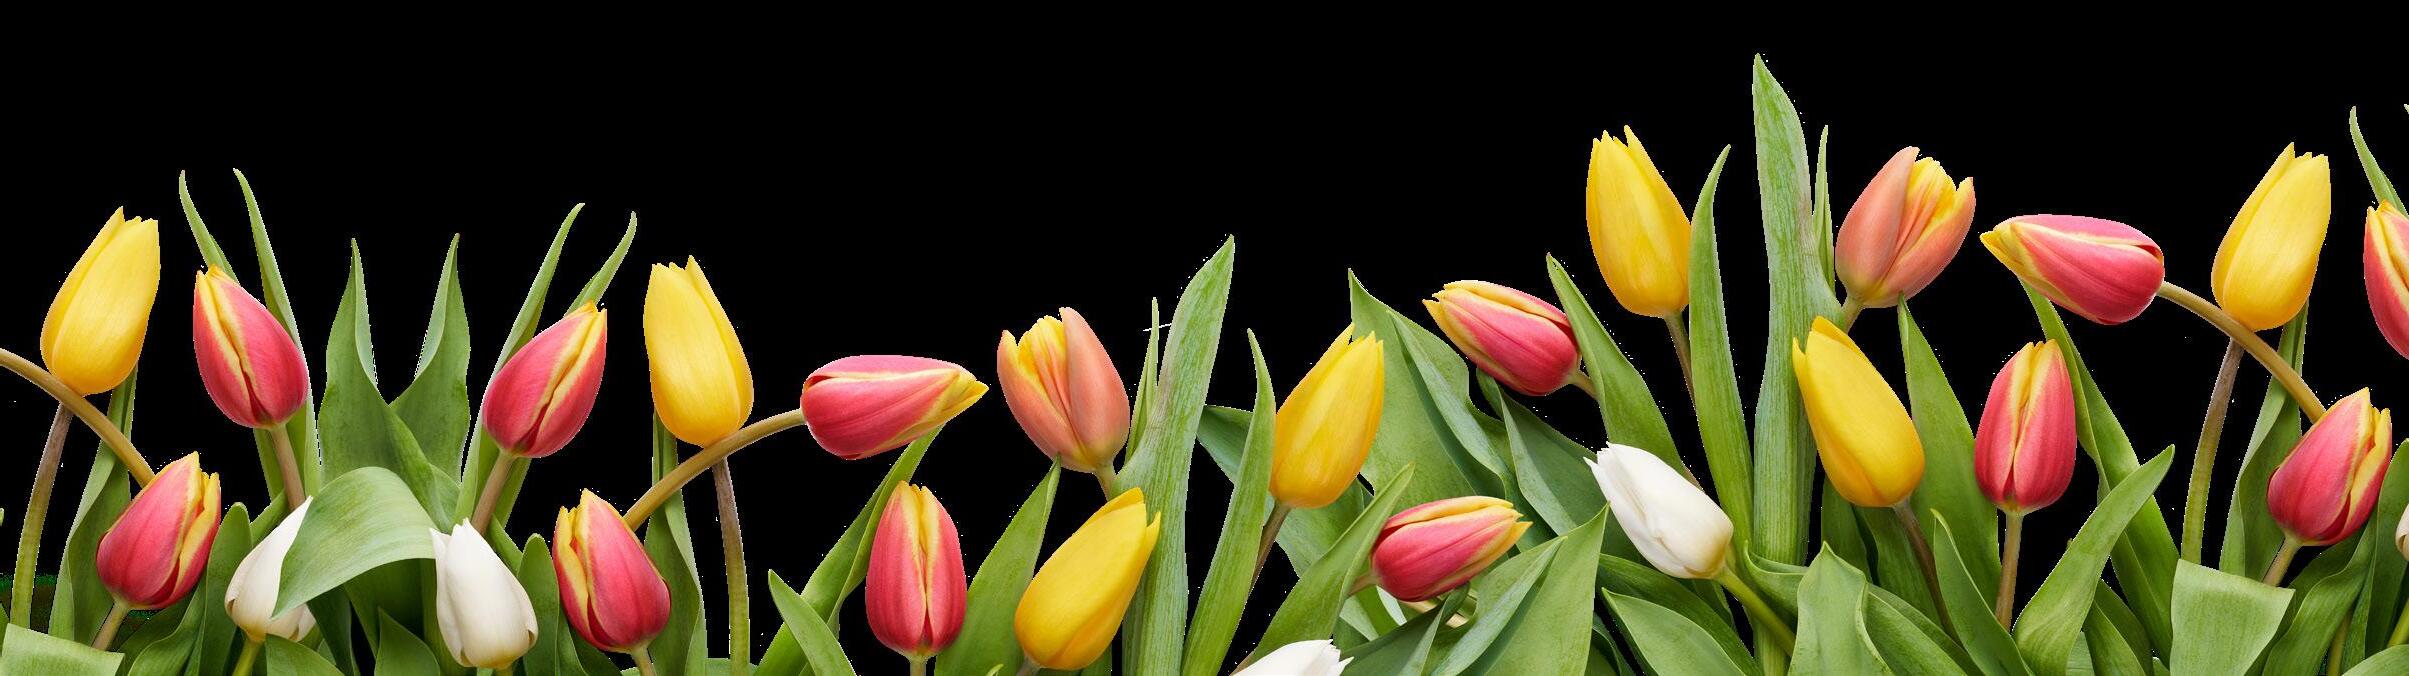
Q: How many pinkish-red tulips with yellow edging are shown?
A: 12